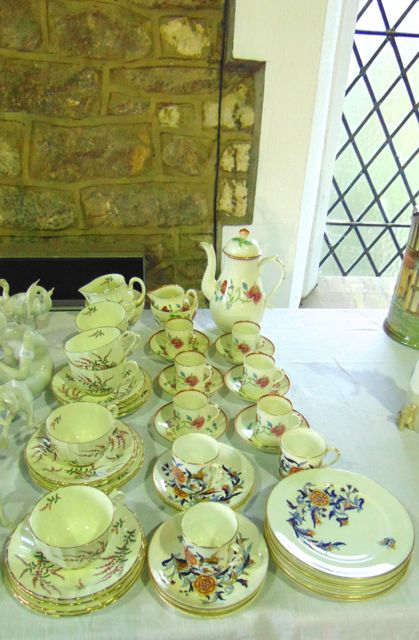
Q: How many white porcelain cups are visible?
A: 14